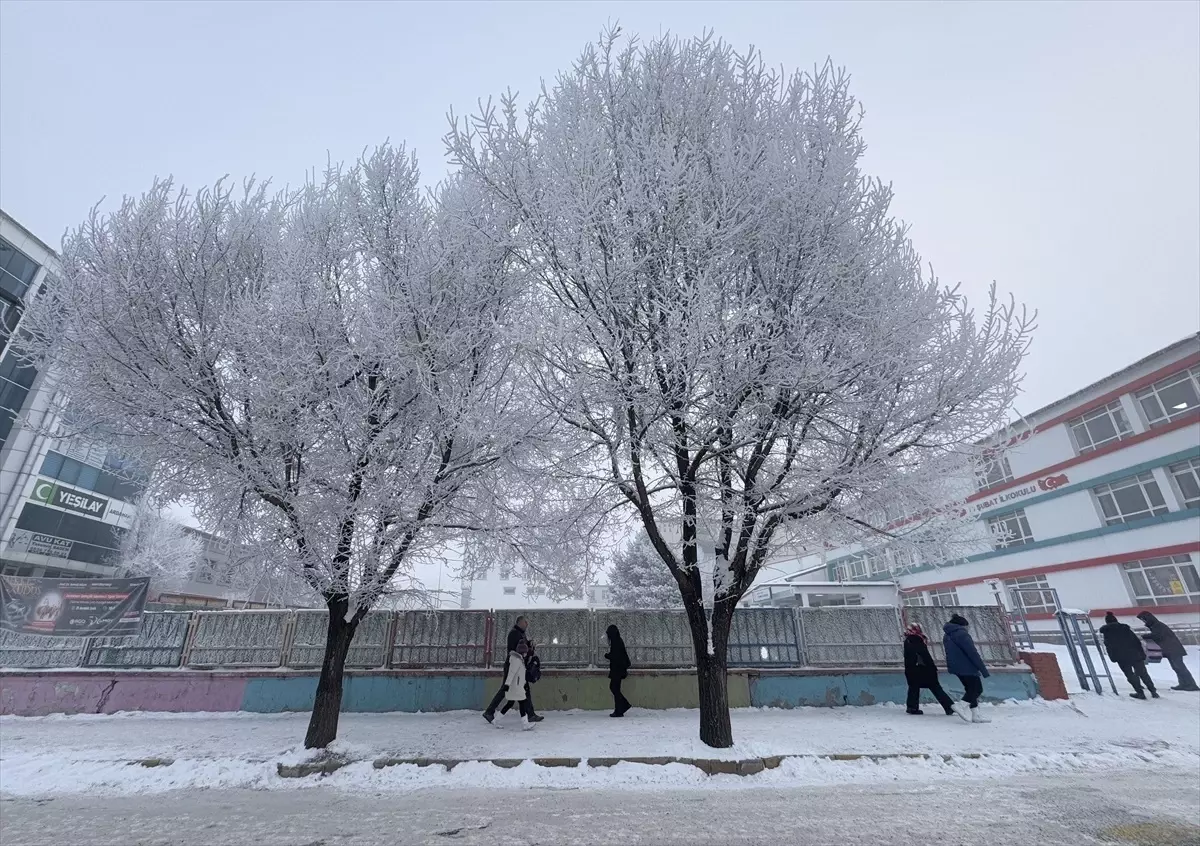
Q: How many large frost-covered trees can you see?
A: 2